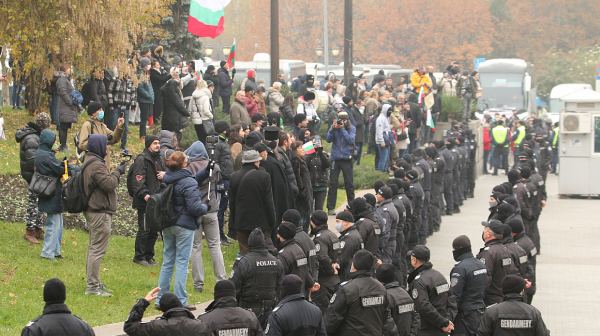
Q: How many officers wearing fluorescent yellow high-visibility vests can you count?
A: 3